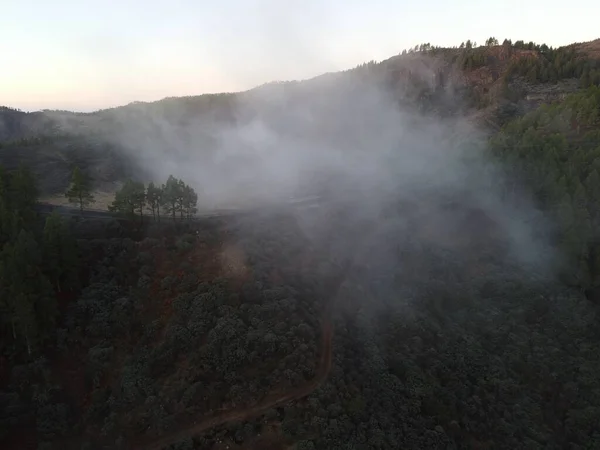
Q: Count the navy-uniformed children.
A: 0